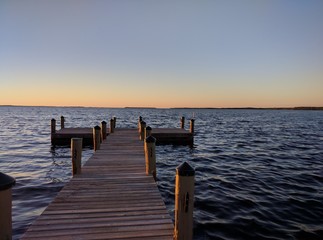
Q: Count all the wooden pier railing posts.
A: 15